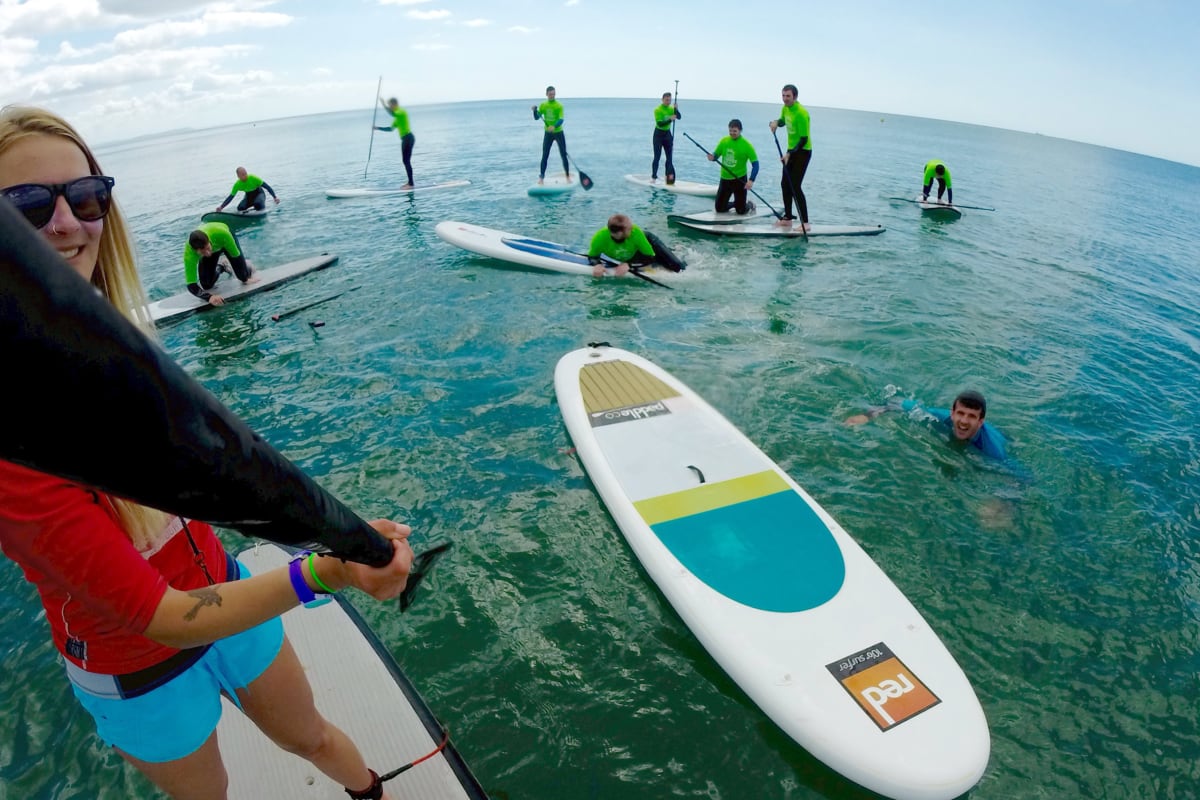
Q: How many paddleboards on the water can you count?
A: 11